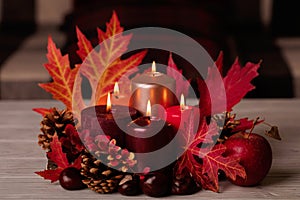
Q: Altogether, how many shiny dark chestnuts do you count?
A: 4